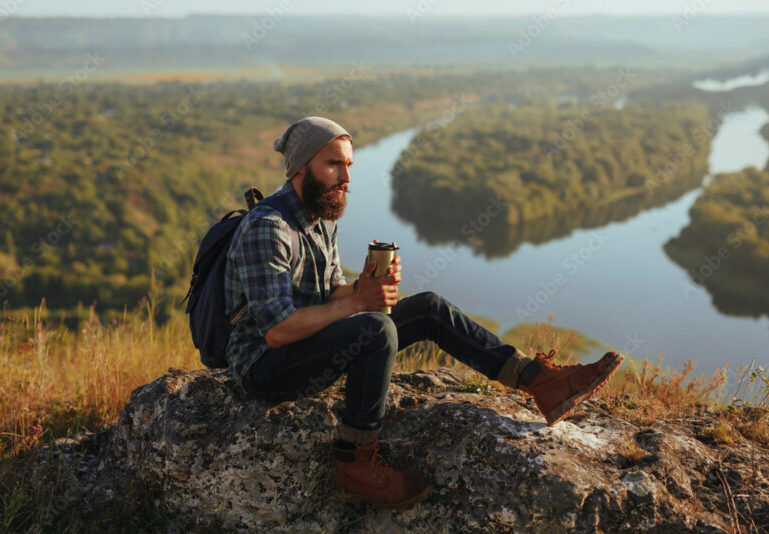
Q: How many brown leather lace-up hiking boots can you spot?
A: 2